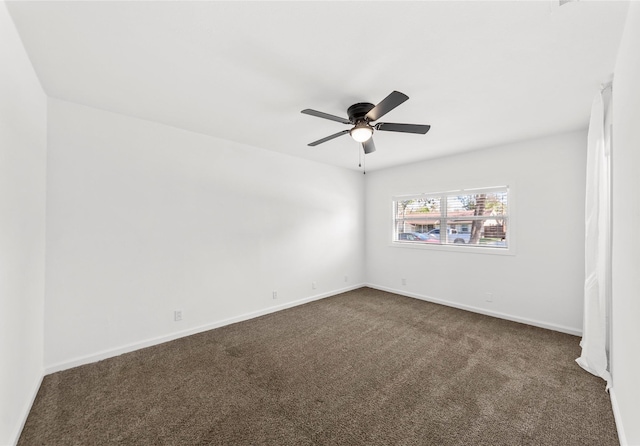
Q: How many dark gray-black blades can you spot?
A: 5